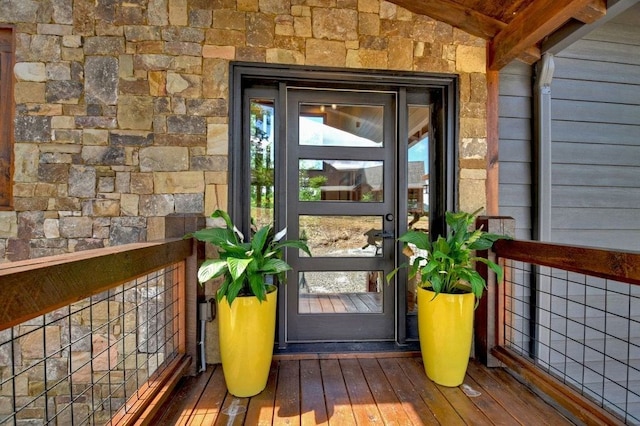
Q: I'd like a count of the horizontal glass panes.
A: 4